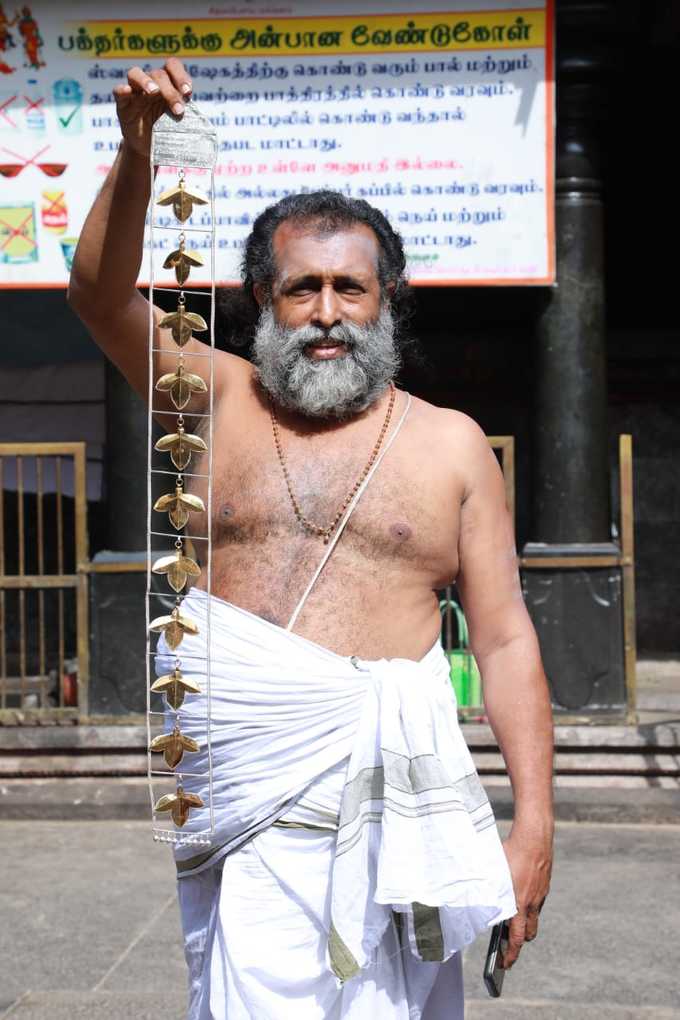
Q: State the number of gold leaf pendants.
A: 11